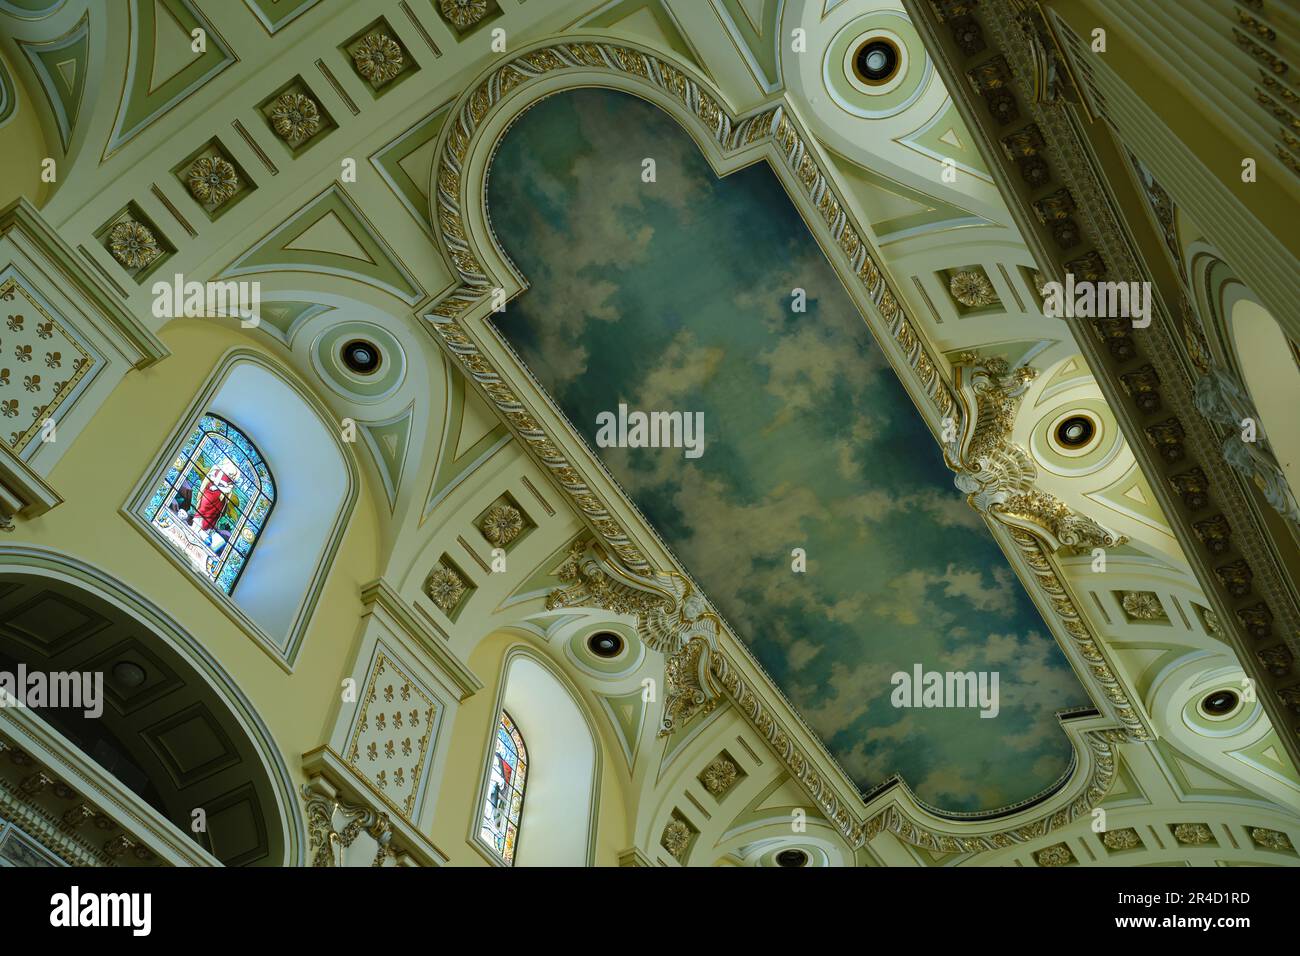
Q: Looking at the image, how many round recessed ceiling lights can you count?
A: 6